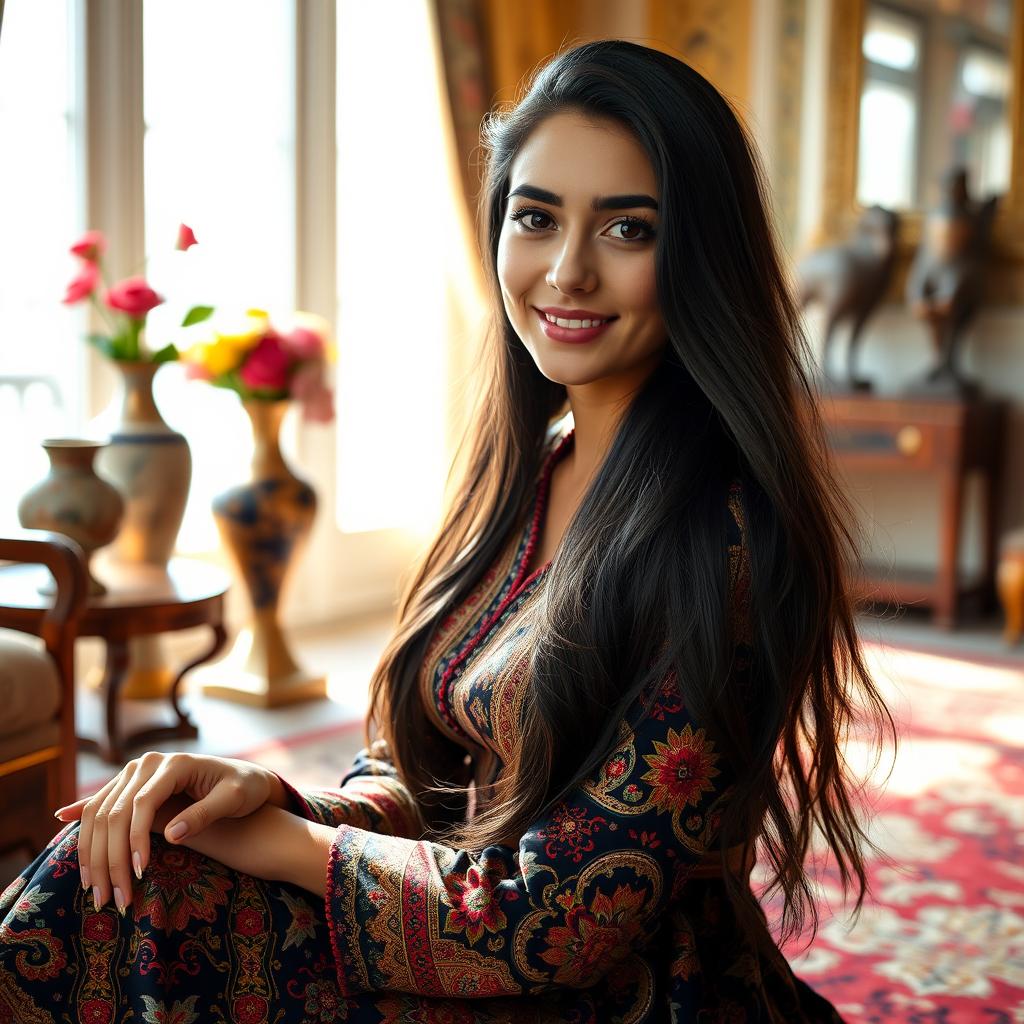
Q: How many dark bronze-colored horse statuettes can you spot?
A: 2